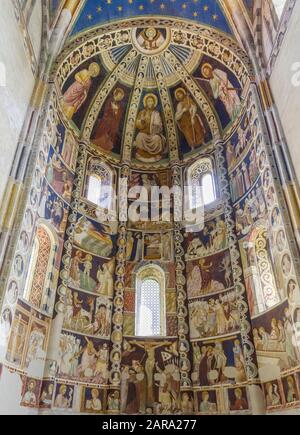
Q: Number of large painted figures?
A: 5